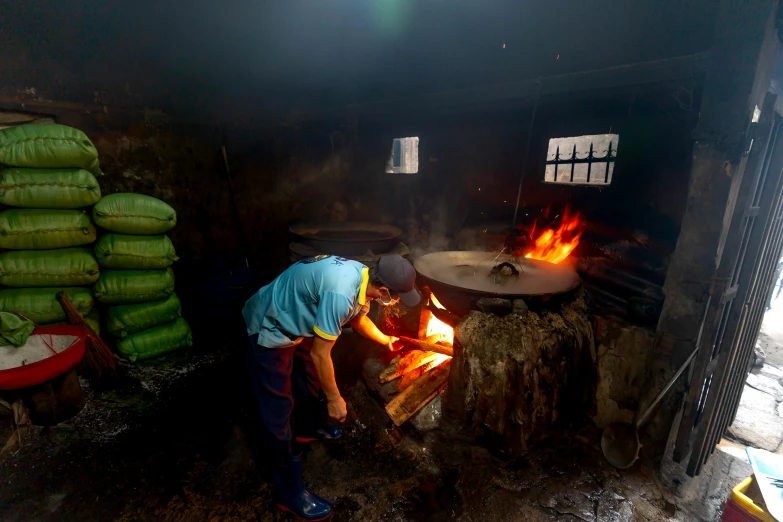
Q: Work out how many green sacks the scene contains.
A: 11